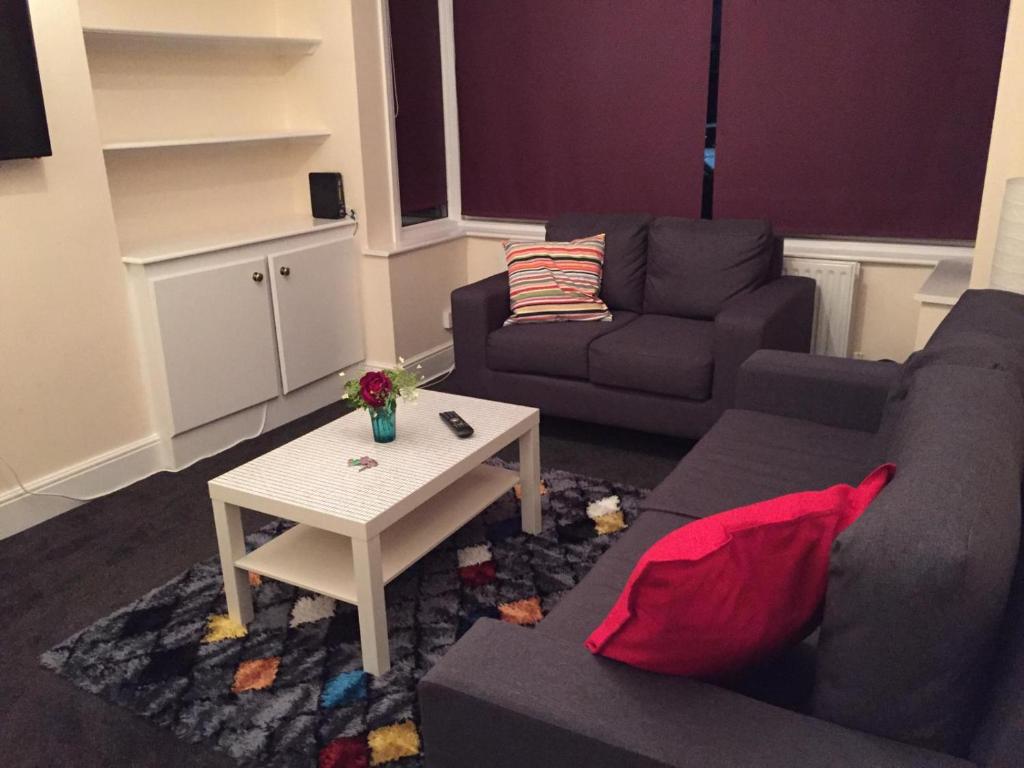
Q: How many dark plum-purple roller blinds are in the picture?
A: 3